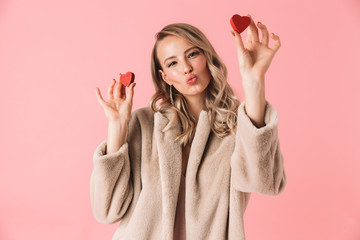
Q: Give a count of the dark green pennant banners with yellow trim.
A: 0